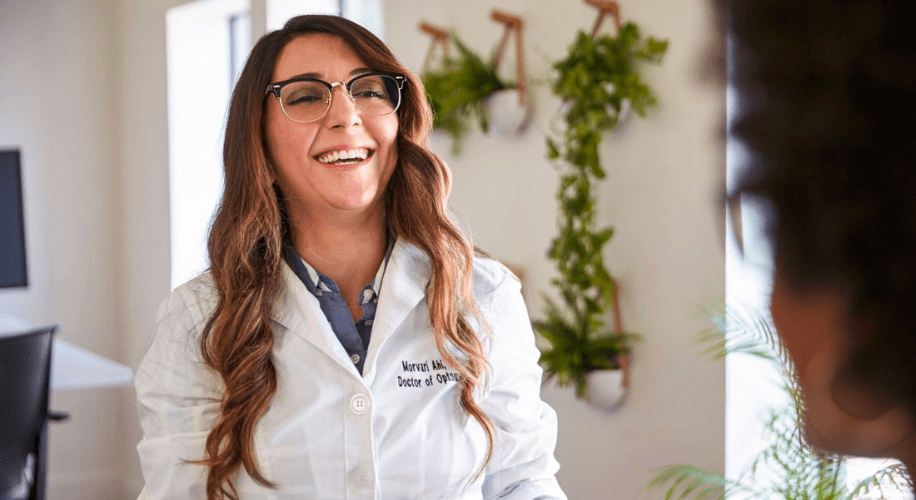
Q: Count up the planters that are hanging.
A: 4